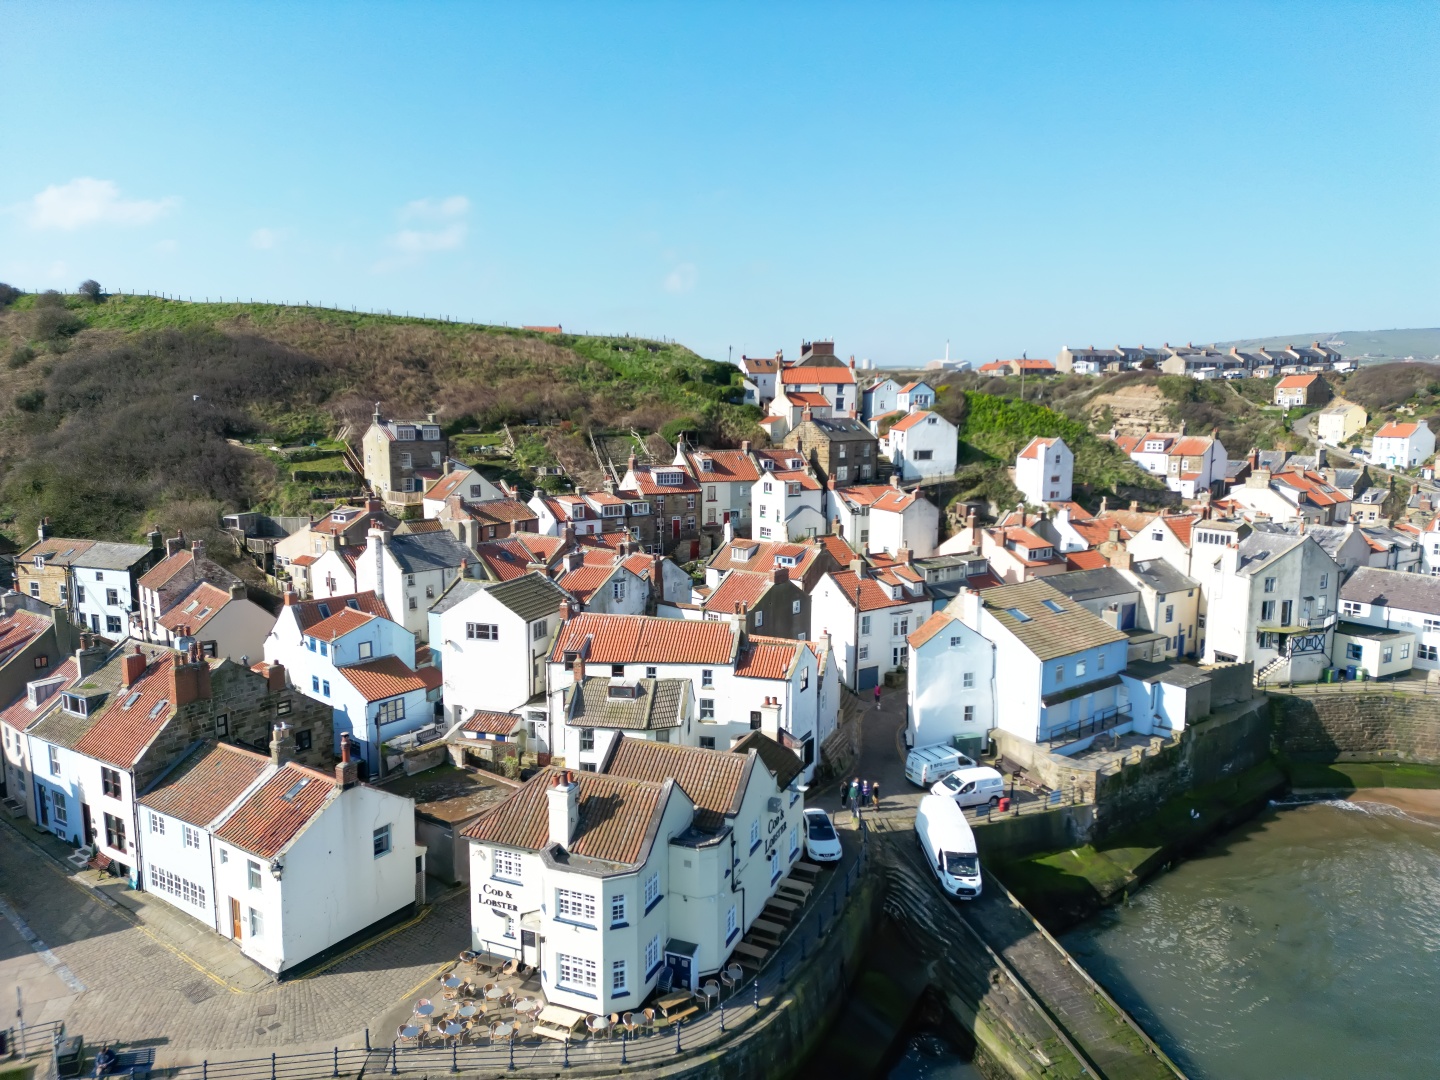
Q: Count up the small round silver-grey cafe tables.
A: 12